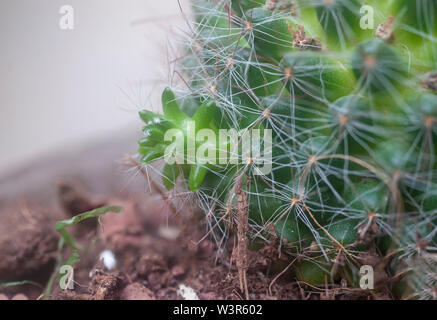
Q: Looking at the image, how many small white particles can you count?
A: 2